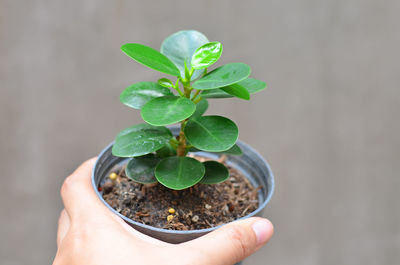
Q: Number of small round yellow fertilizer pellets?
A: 3